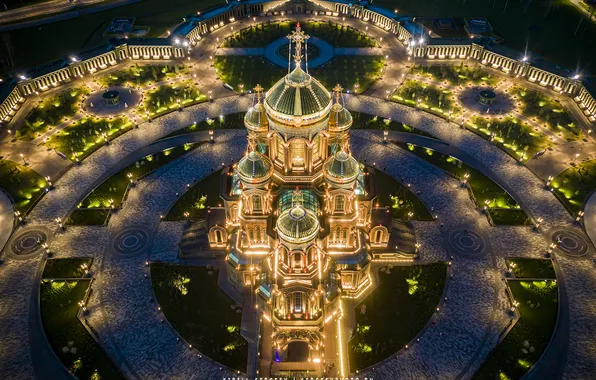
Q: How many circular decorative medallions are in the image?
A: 4